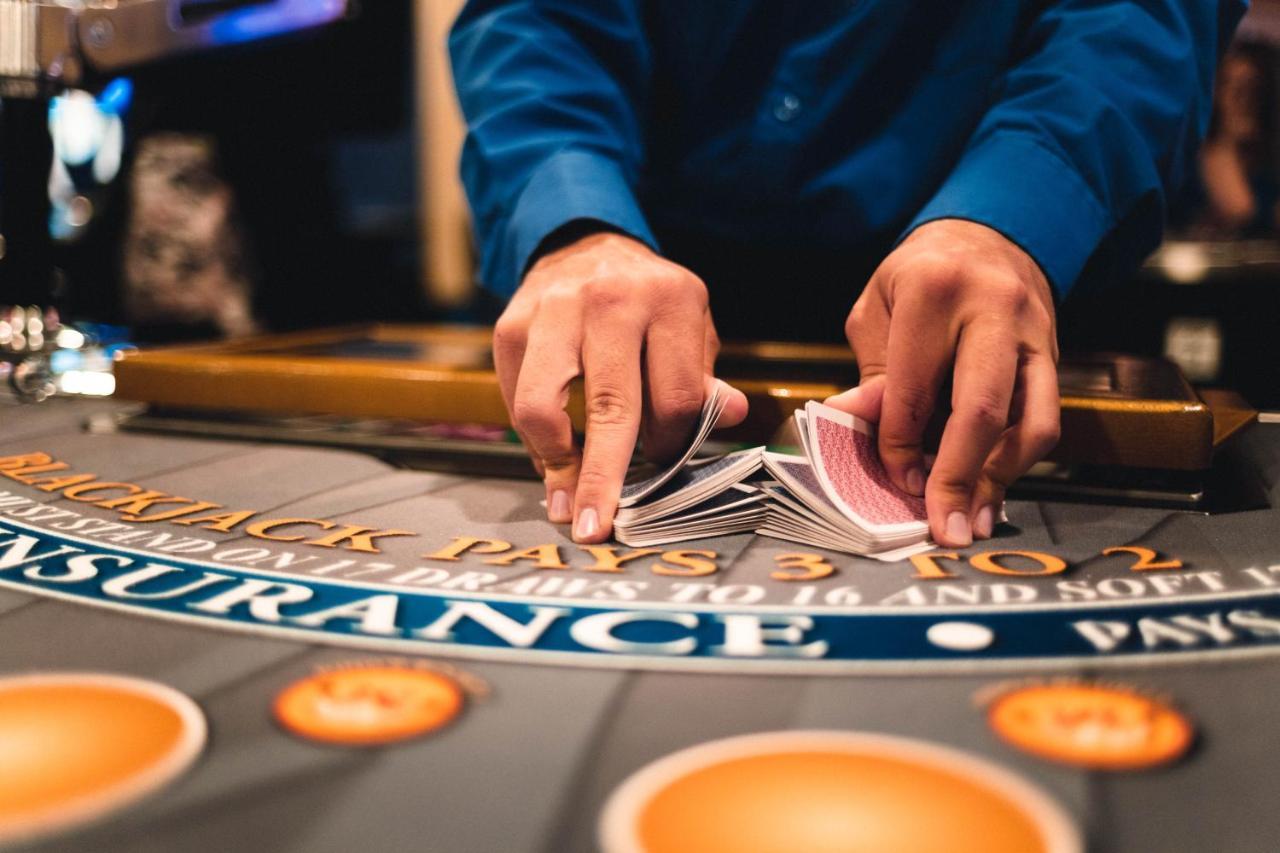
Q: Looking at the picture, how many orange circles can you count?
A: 4